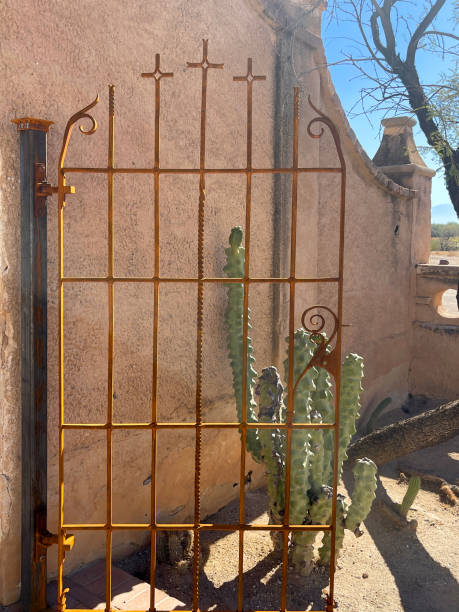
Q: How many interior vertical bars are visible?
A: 5